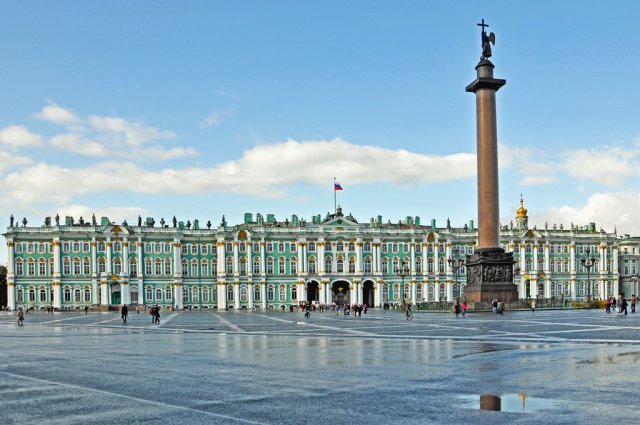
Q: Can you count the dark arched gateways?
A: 3